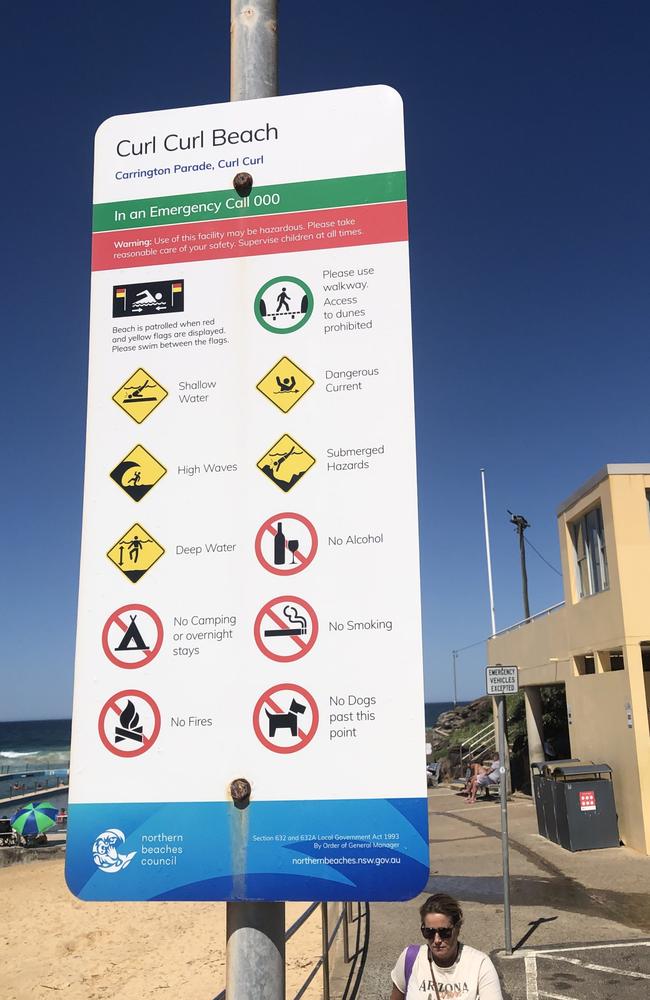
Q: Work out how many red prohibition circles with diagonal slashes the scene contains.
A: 5